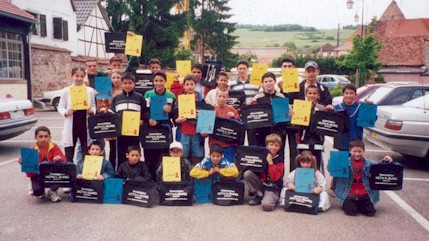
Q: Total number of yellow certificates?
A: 11